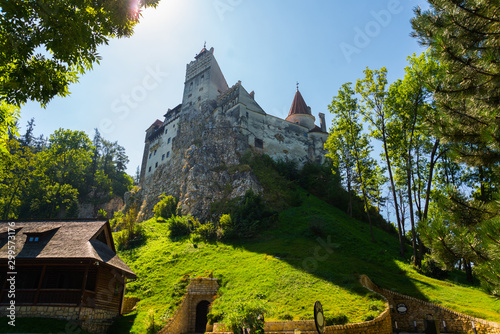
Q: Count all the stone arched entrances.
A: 1